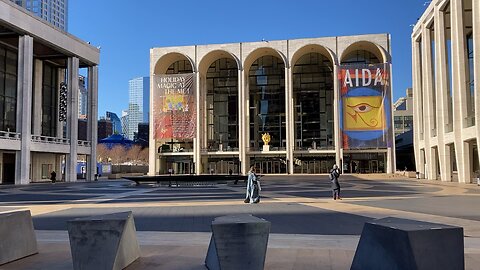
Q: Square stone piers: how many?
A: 4